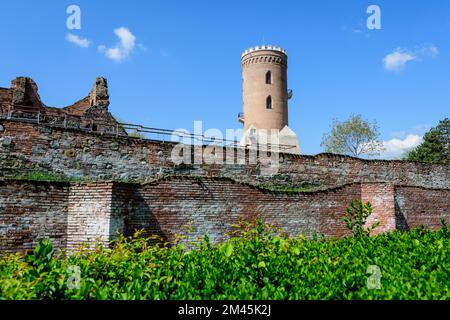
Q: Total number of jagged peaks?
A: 2